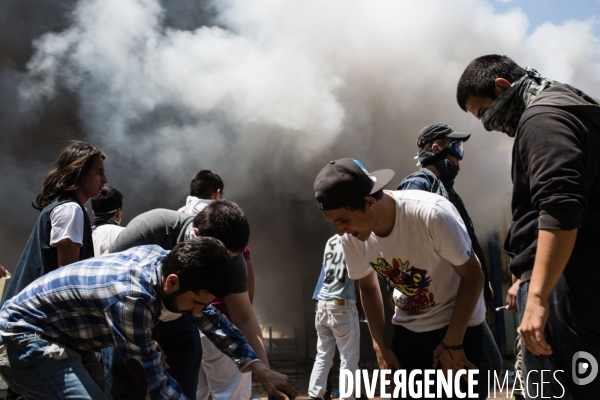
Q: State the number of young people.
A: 9